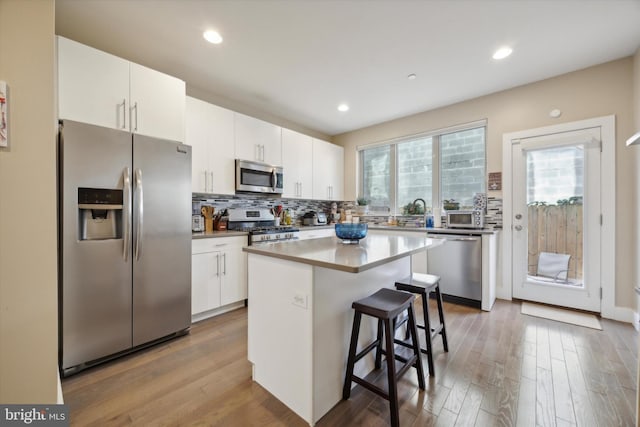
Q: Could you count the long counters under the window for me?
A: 1